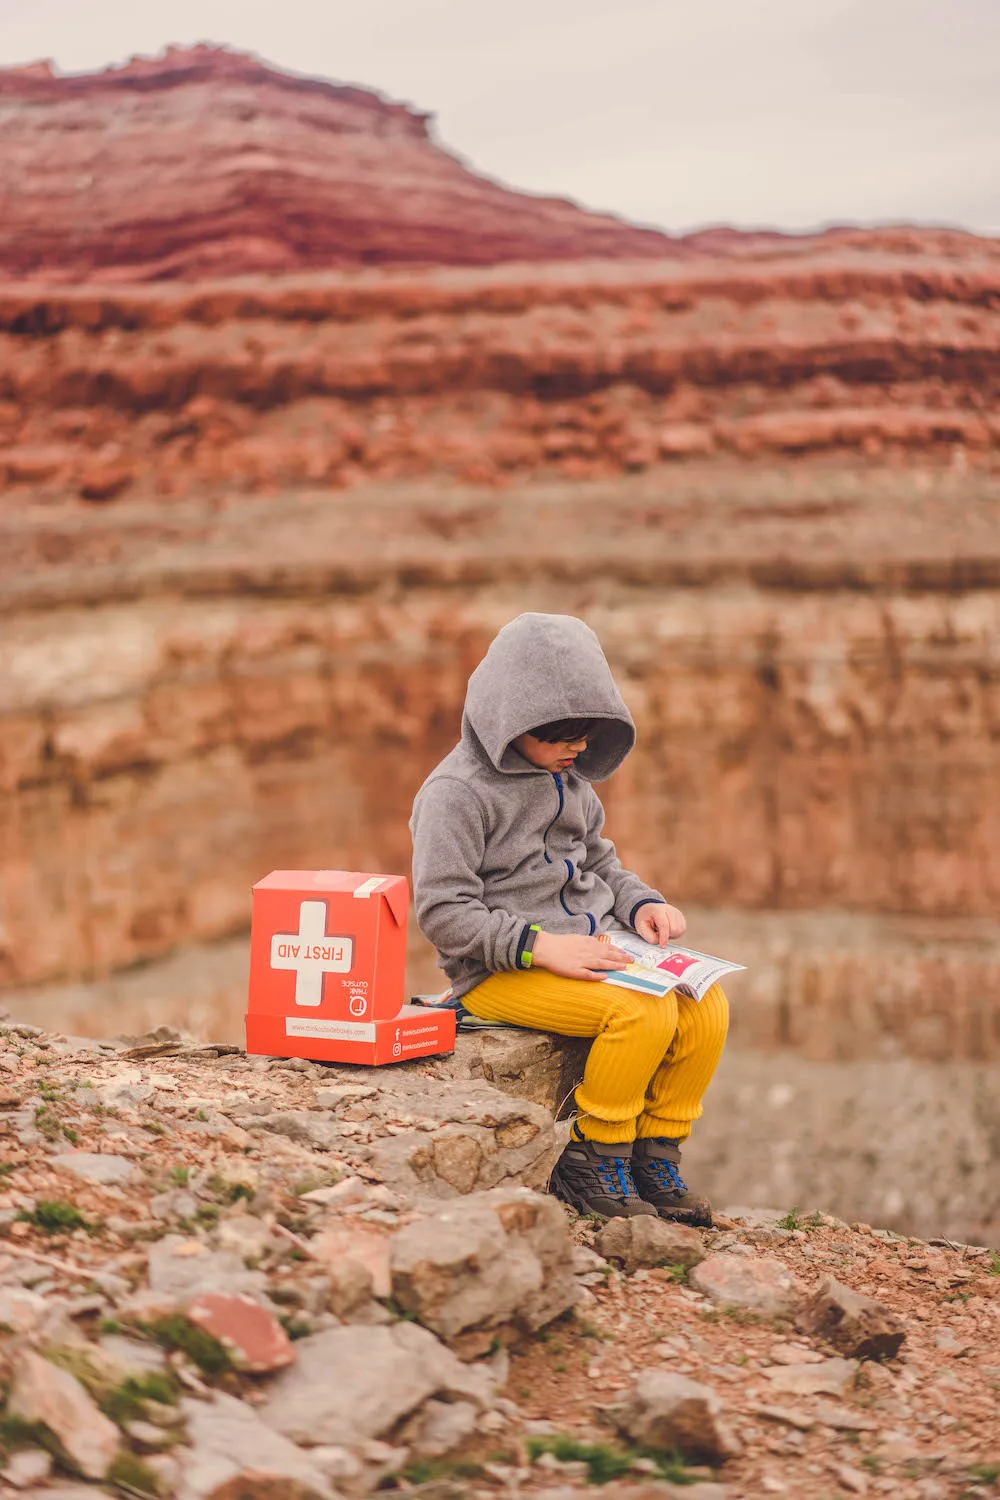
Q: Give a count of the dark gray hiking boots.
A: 2